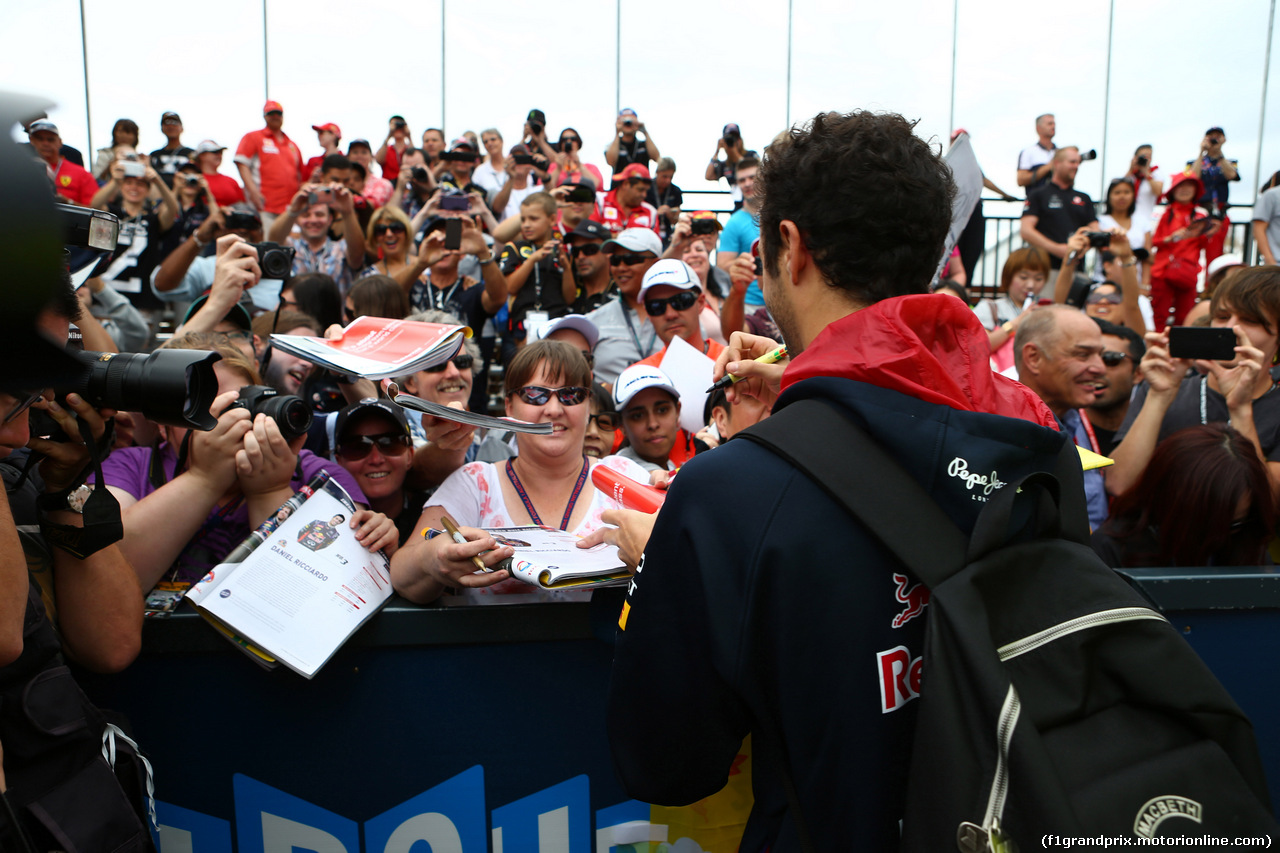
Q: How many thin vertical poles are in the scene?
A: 8